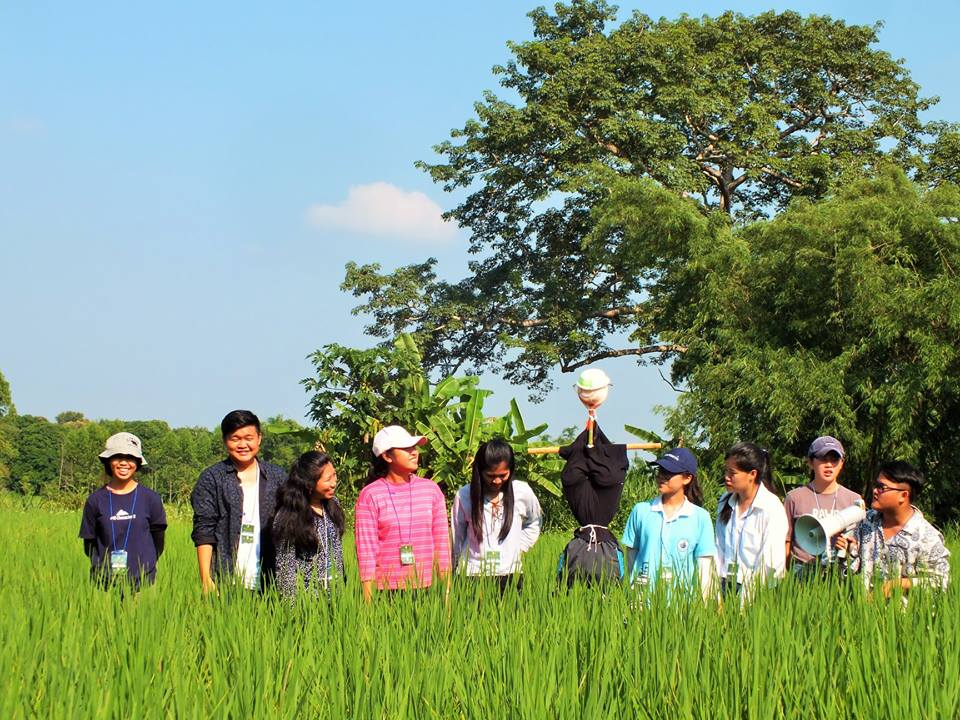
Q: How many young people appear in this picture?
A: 9